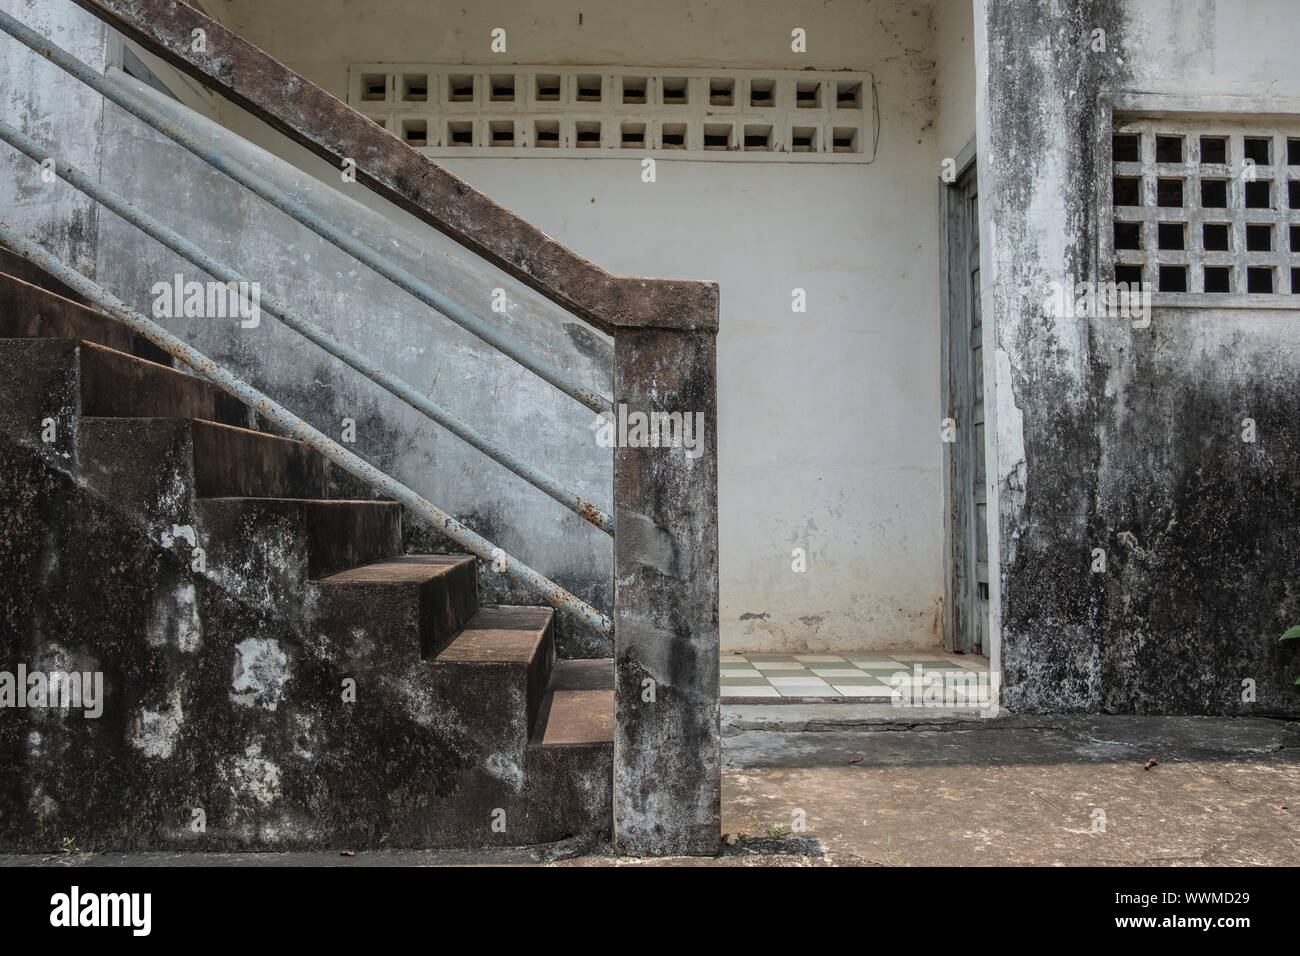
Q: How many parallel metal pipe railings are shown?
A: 3